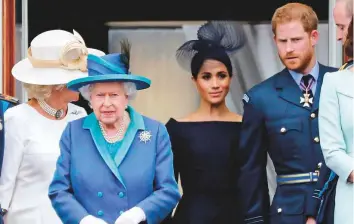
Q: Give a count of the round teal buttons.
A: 4